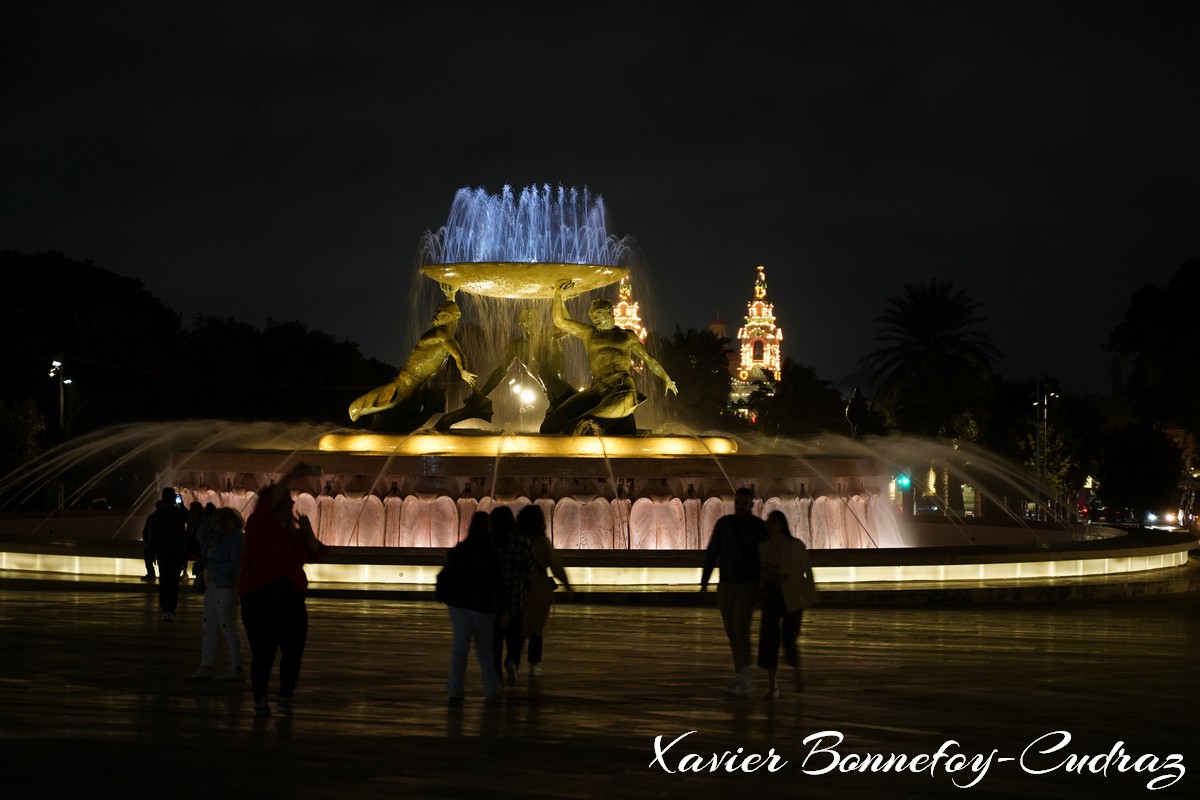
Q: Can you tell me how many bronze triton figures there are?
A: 3